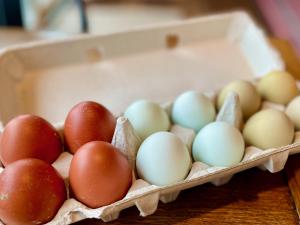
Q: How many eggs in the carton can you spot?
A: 12